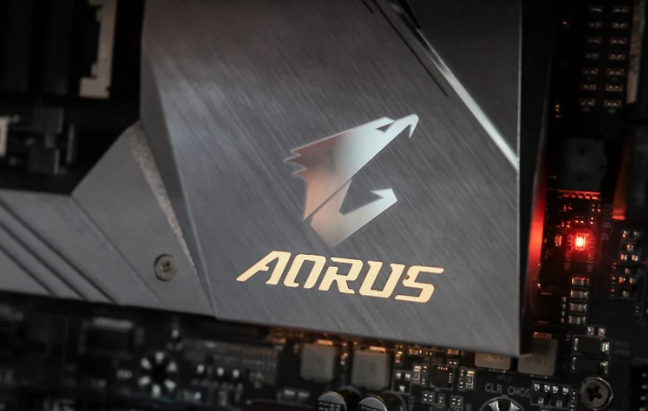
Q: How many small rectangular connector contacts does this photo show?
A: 14